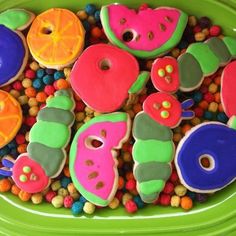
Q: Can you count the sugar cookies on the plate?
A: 11